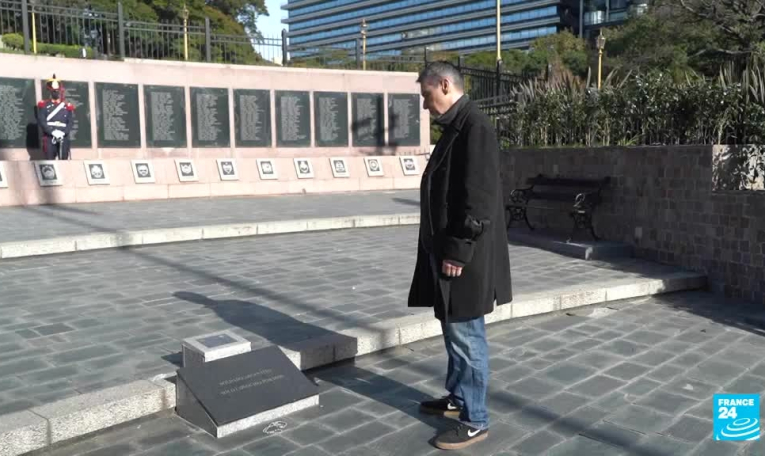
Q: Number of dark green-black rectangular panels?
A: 10